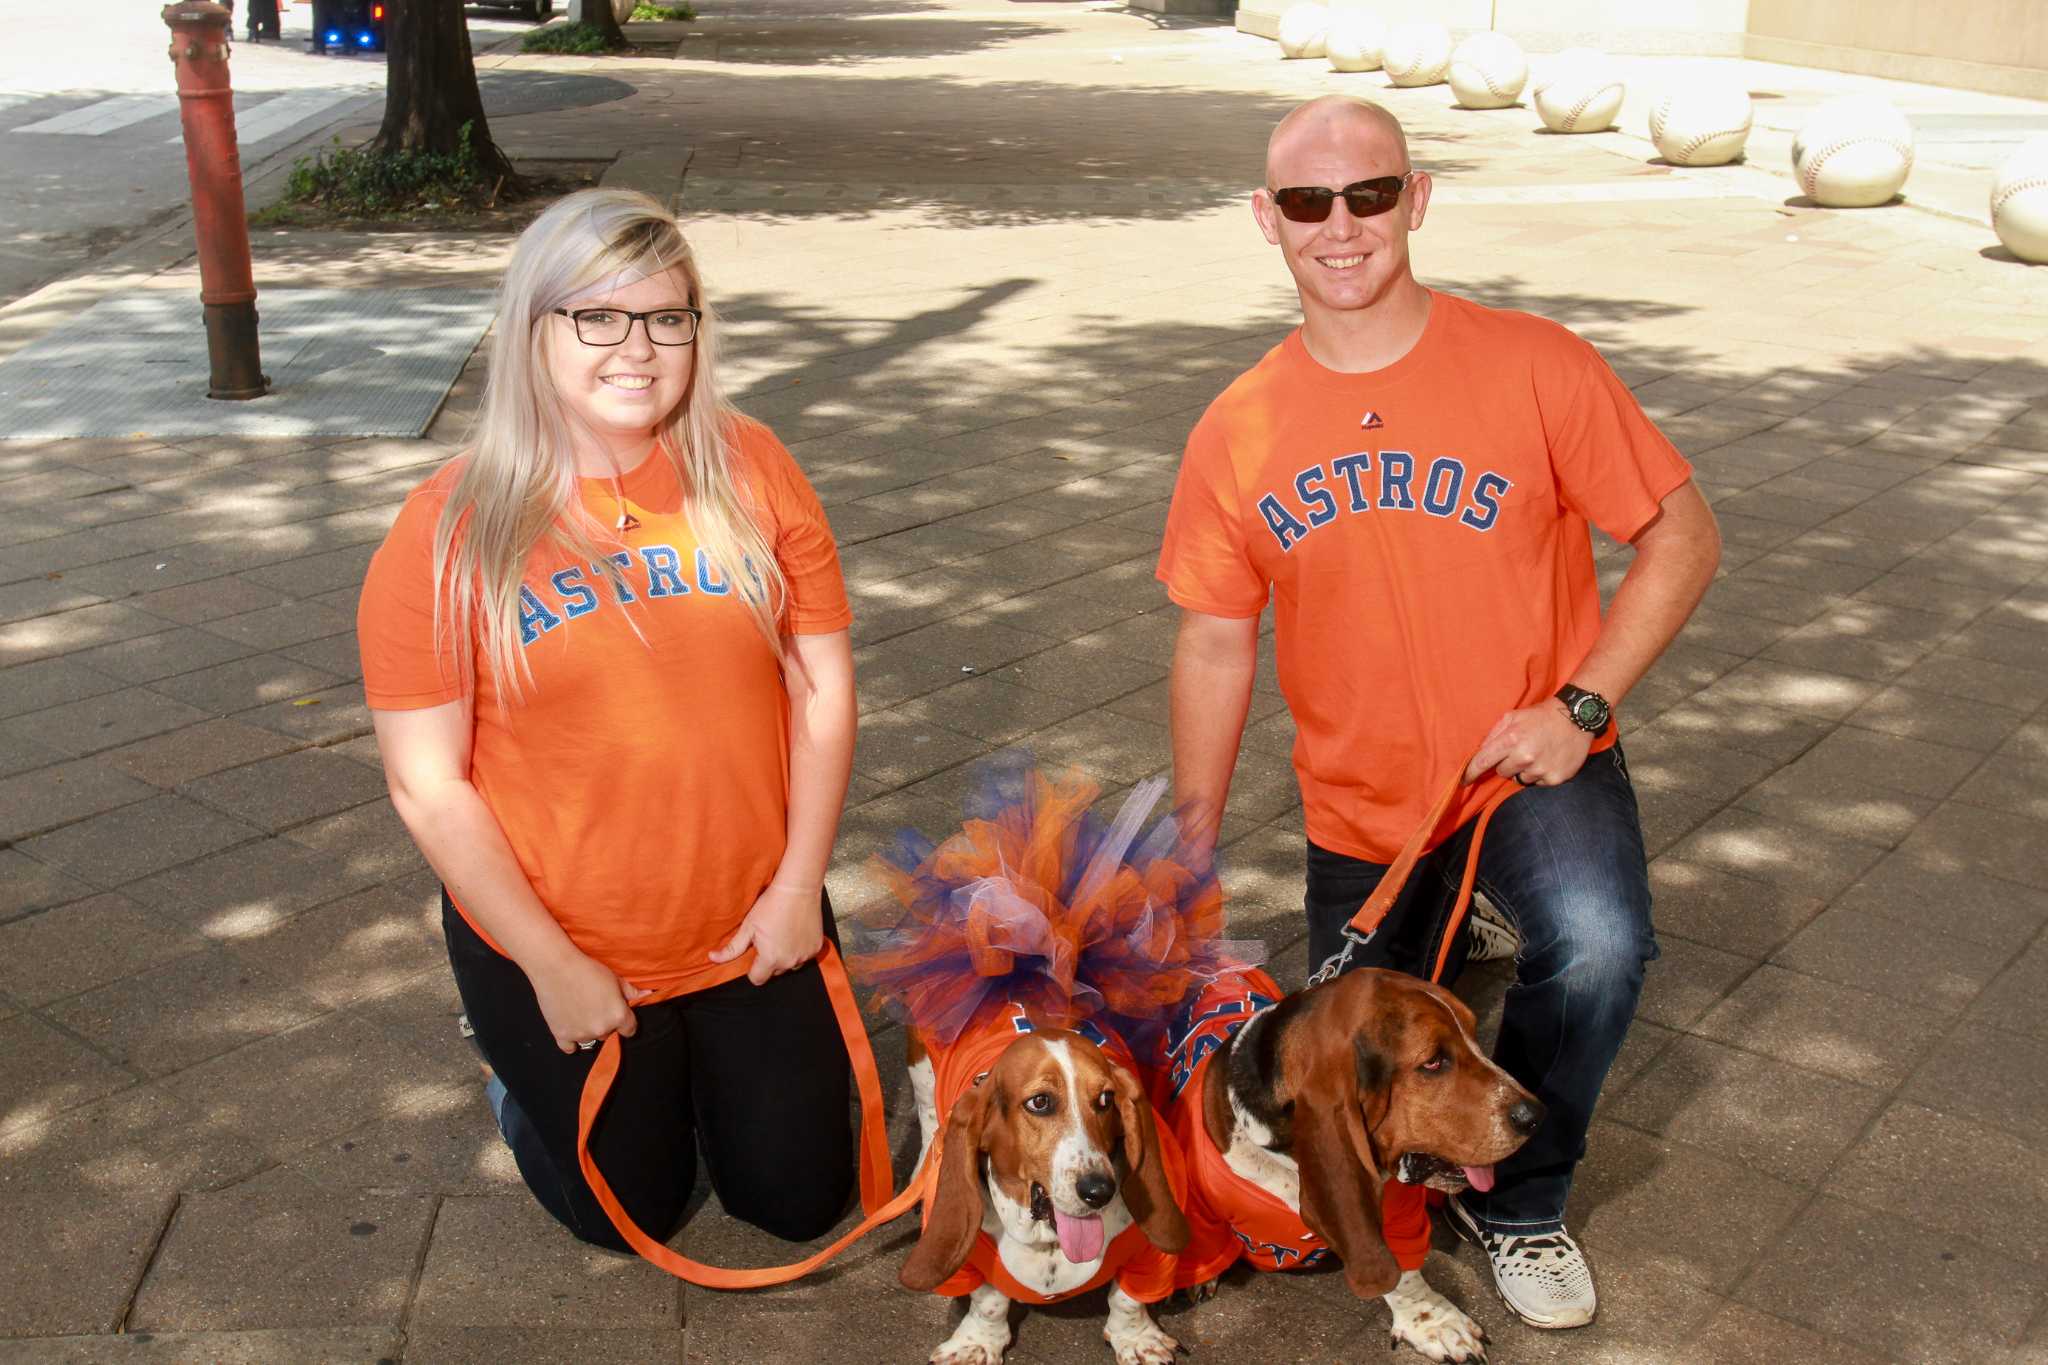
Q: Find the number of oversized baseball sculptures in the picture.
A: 8